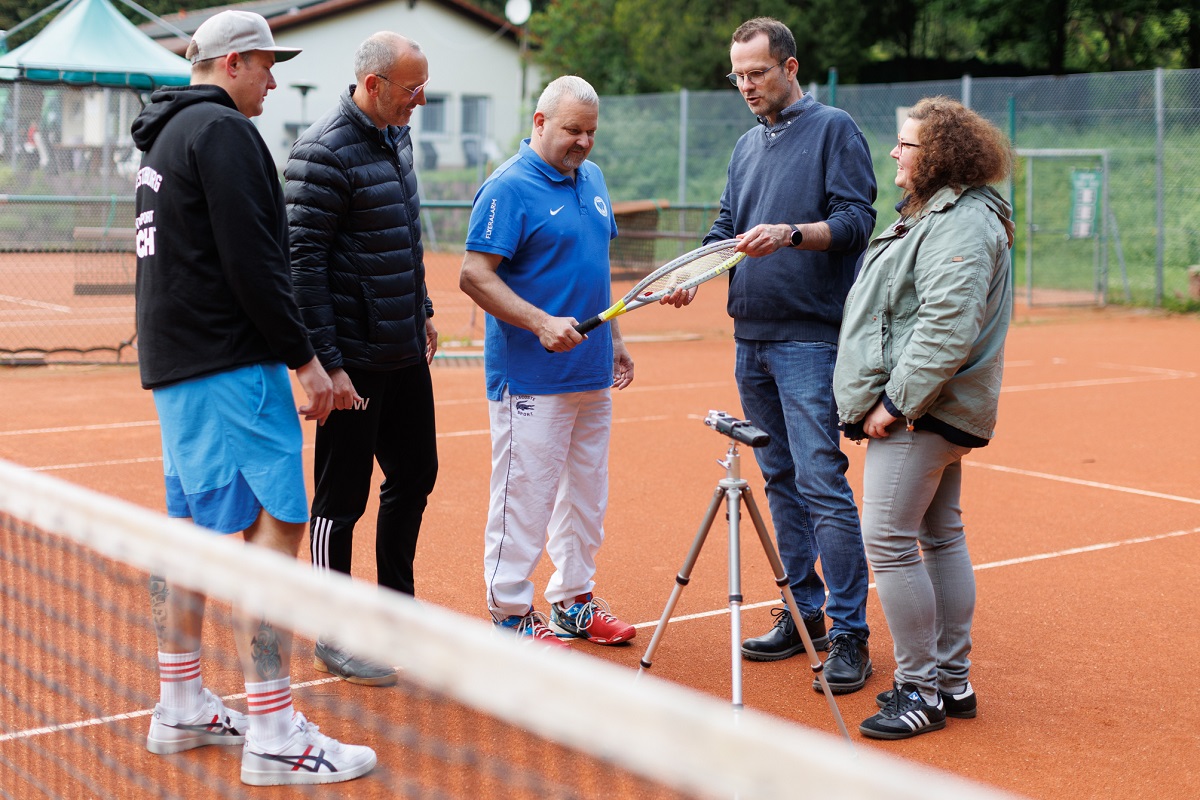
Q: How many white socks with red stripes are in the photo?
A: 2